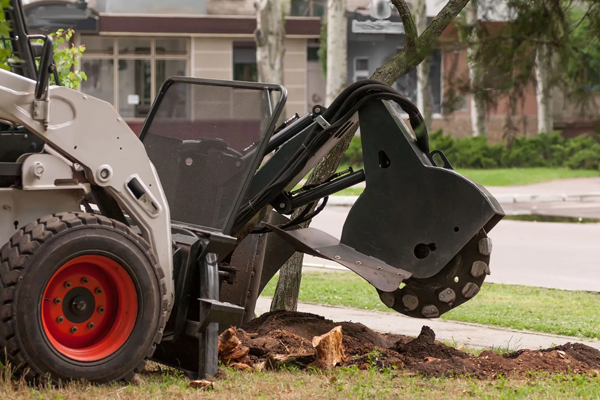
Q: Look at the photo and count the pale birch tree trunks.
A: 5